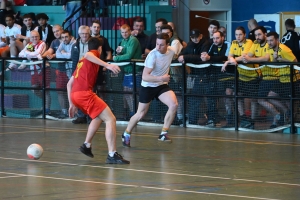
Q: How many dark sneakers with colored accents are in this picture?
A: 2